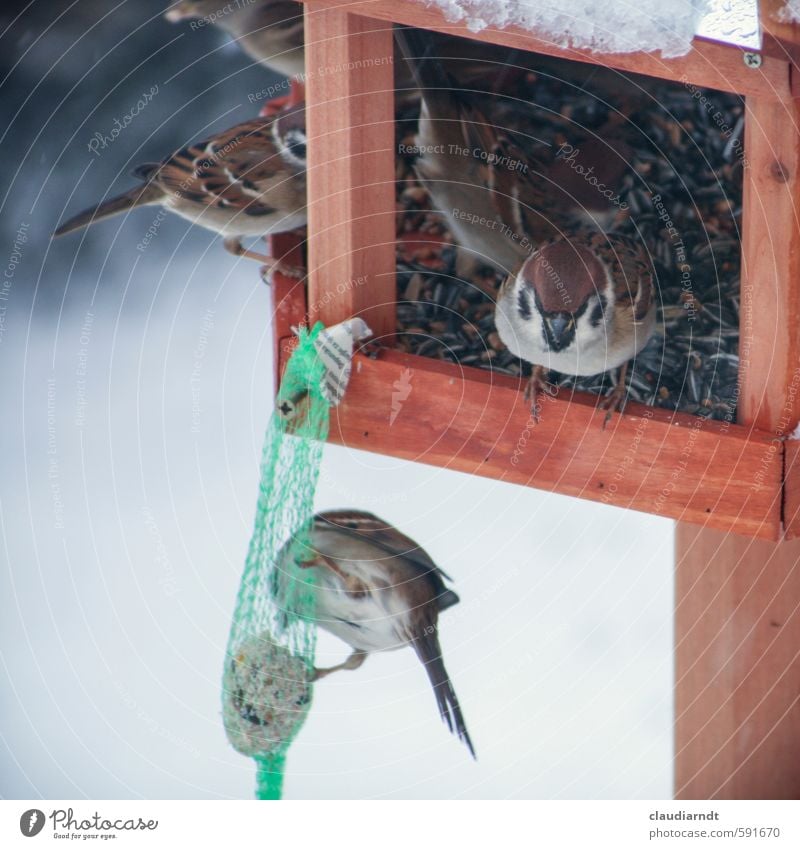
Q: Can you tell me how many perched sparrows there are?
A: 5